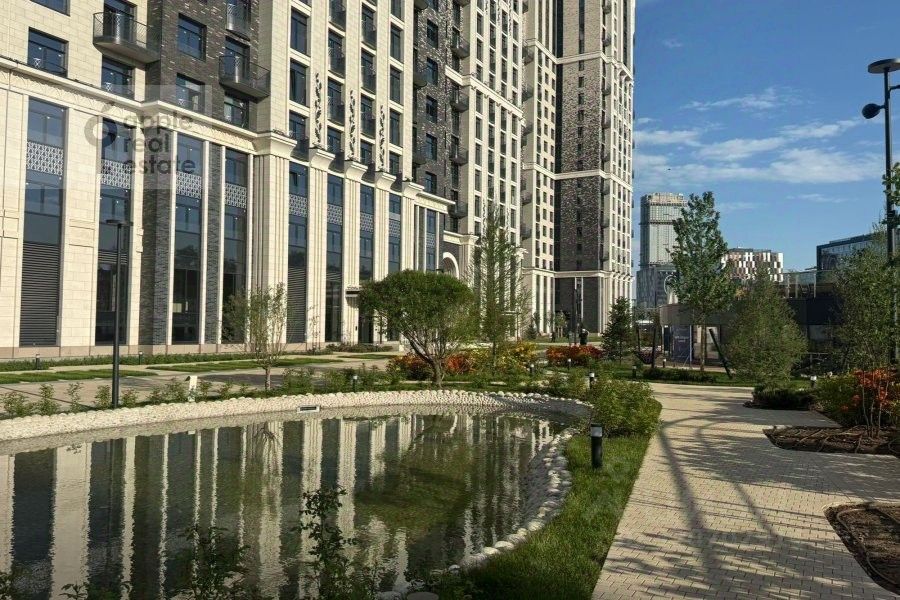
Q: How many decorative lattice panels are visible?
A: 9